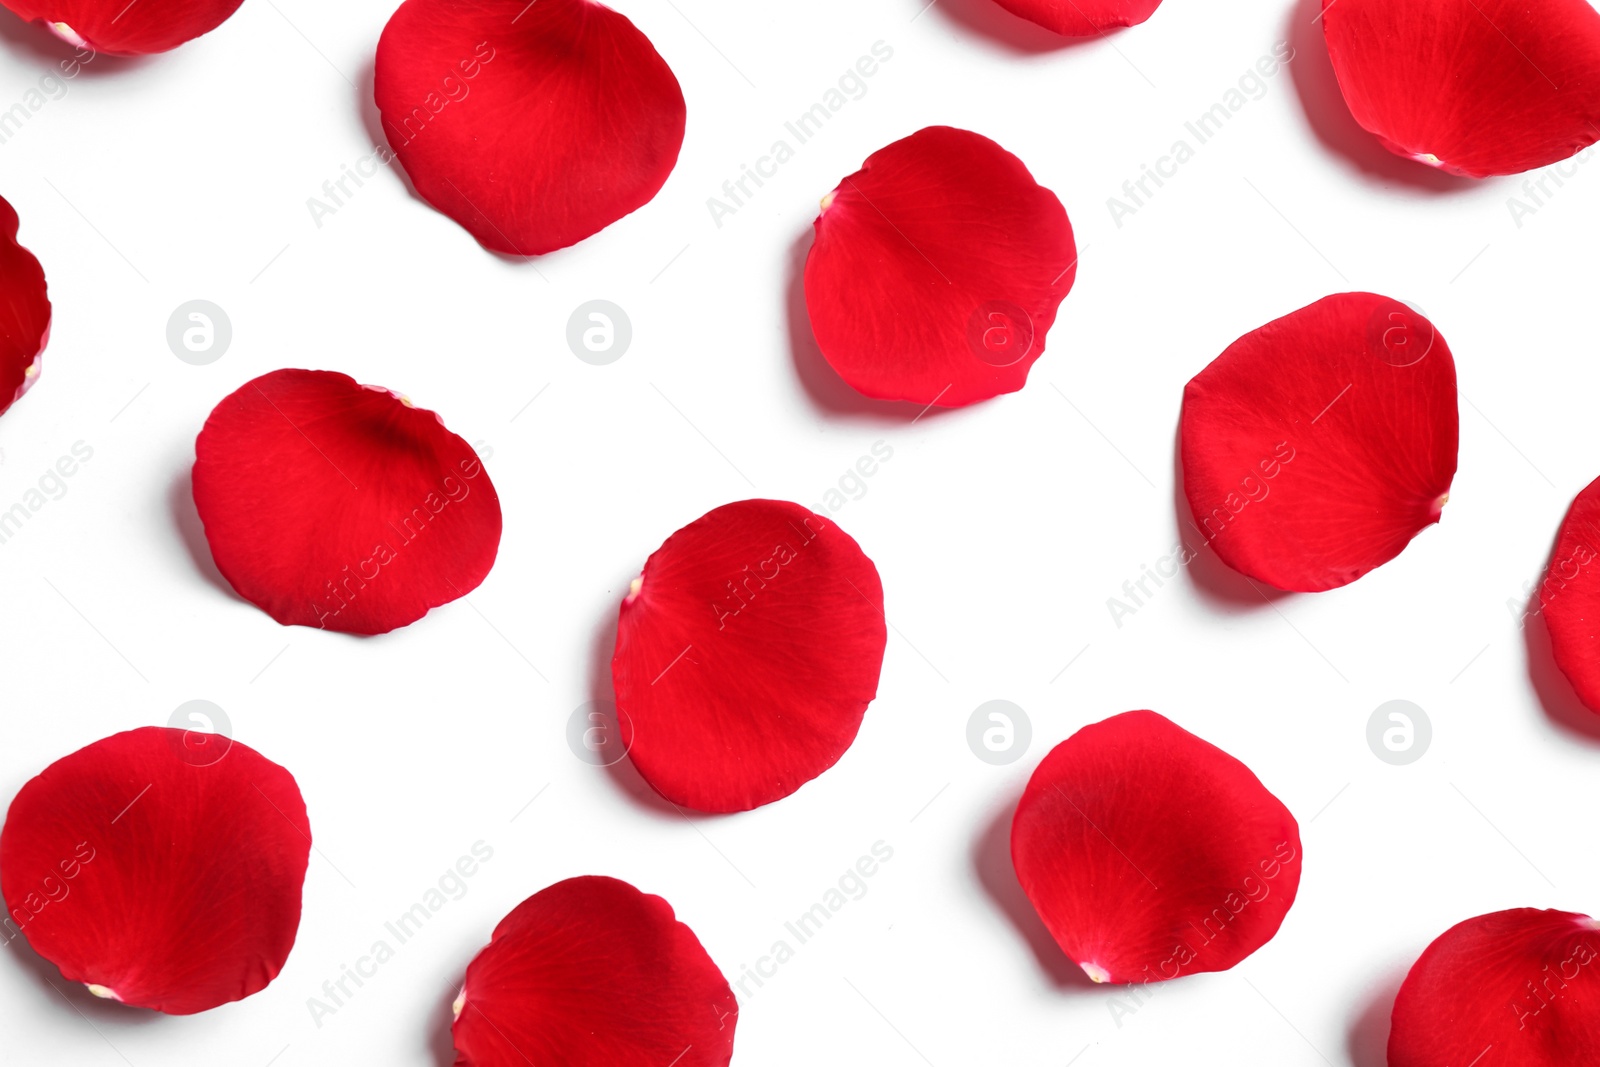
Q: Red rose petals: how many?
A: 14